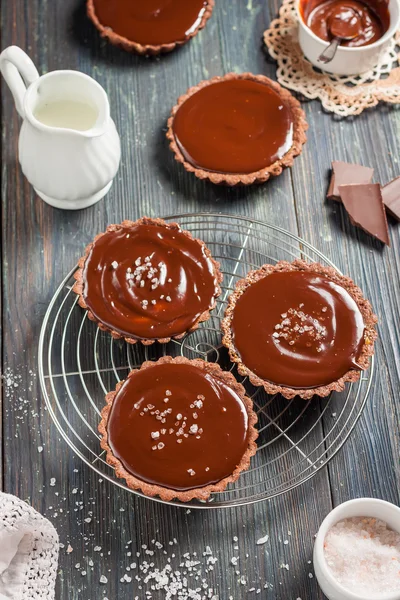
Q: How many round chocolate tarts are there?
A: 5